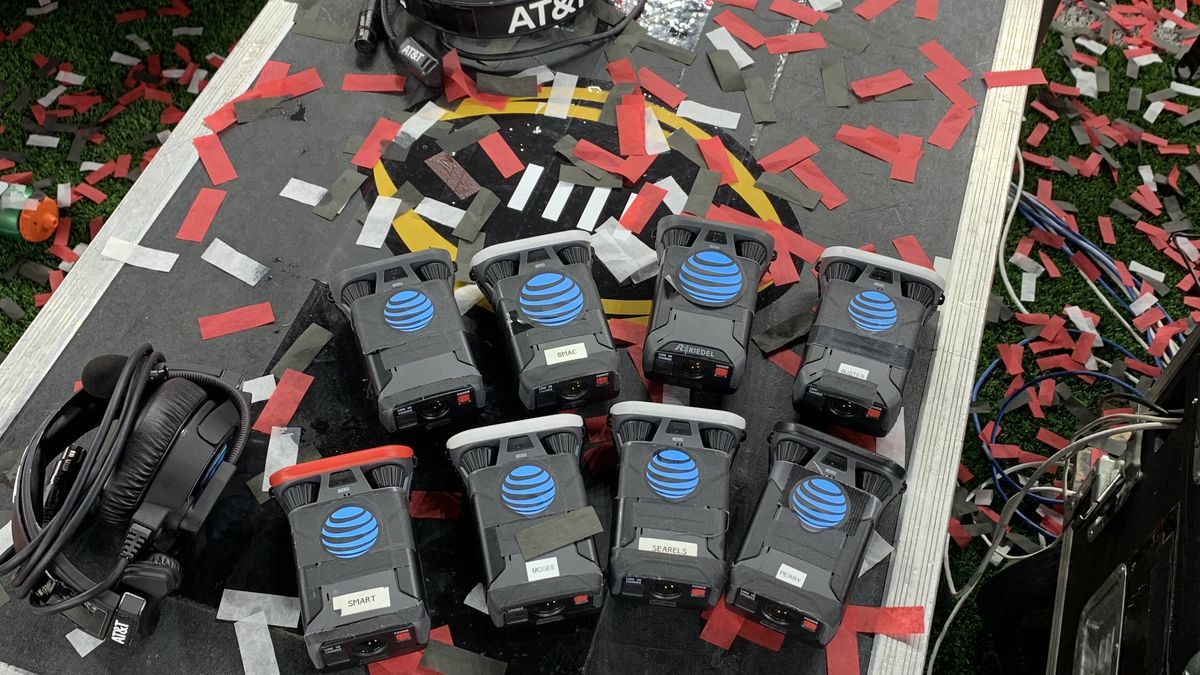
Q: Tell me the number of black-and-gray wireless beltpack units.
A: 8